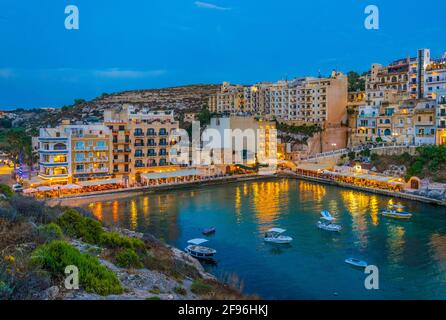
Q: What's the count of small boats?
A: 6